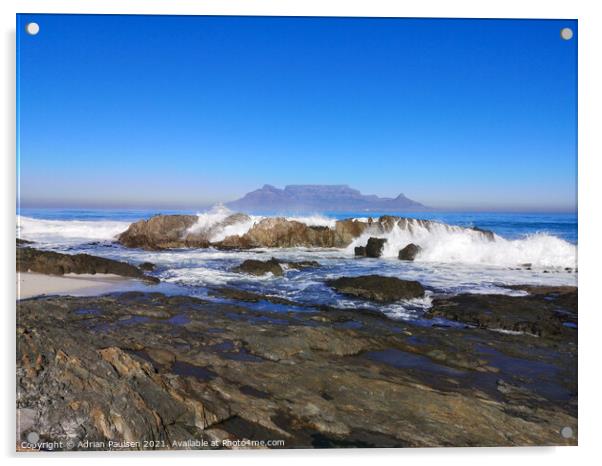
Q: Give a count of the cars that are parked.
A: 0